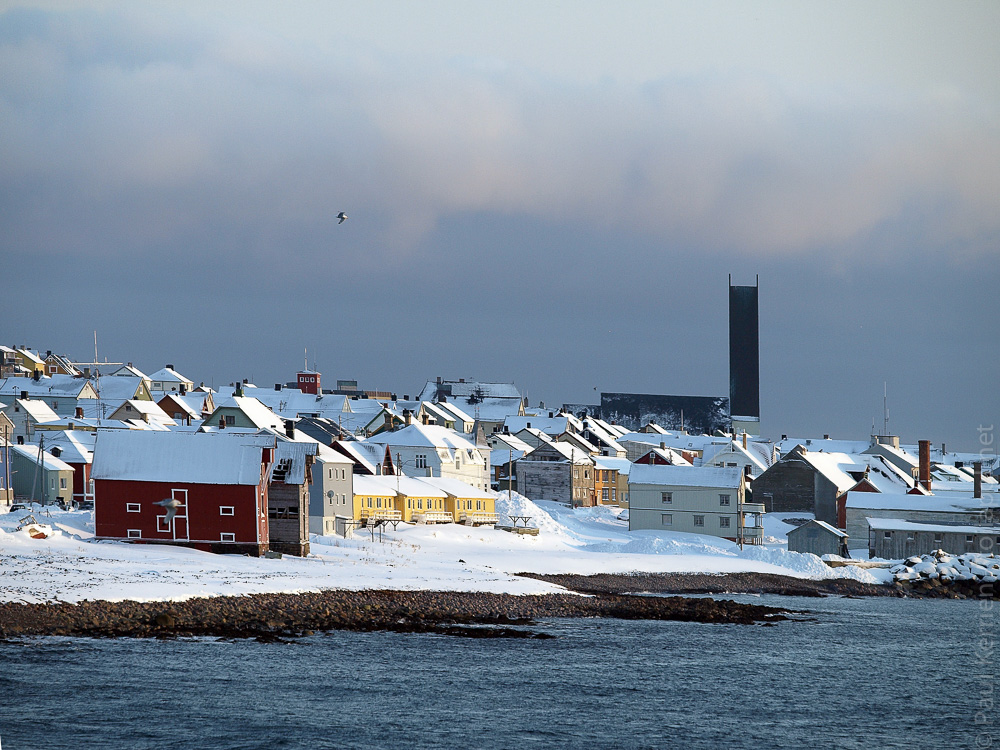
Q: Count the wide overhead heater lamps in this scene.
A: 0